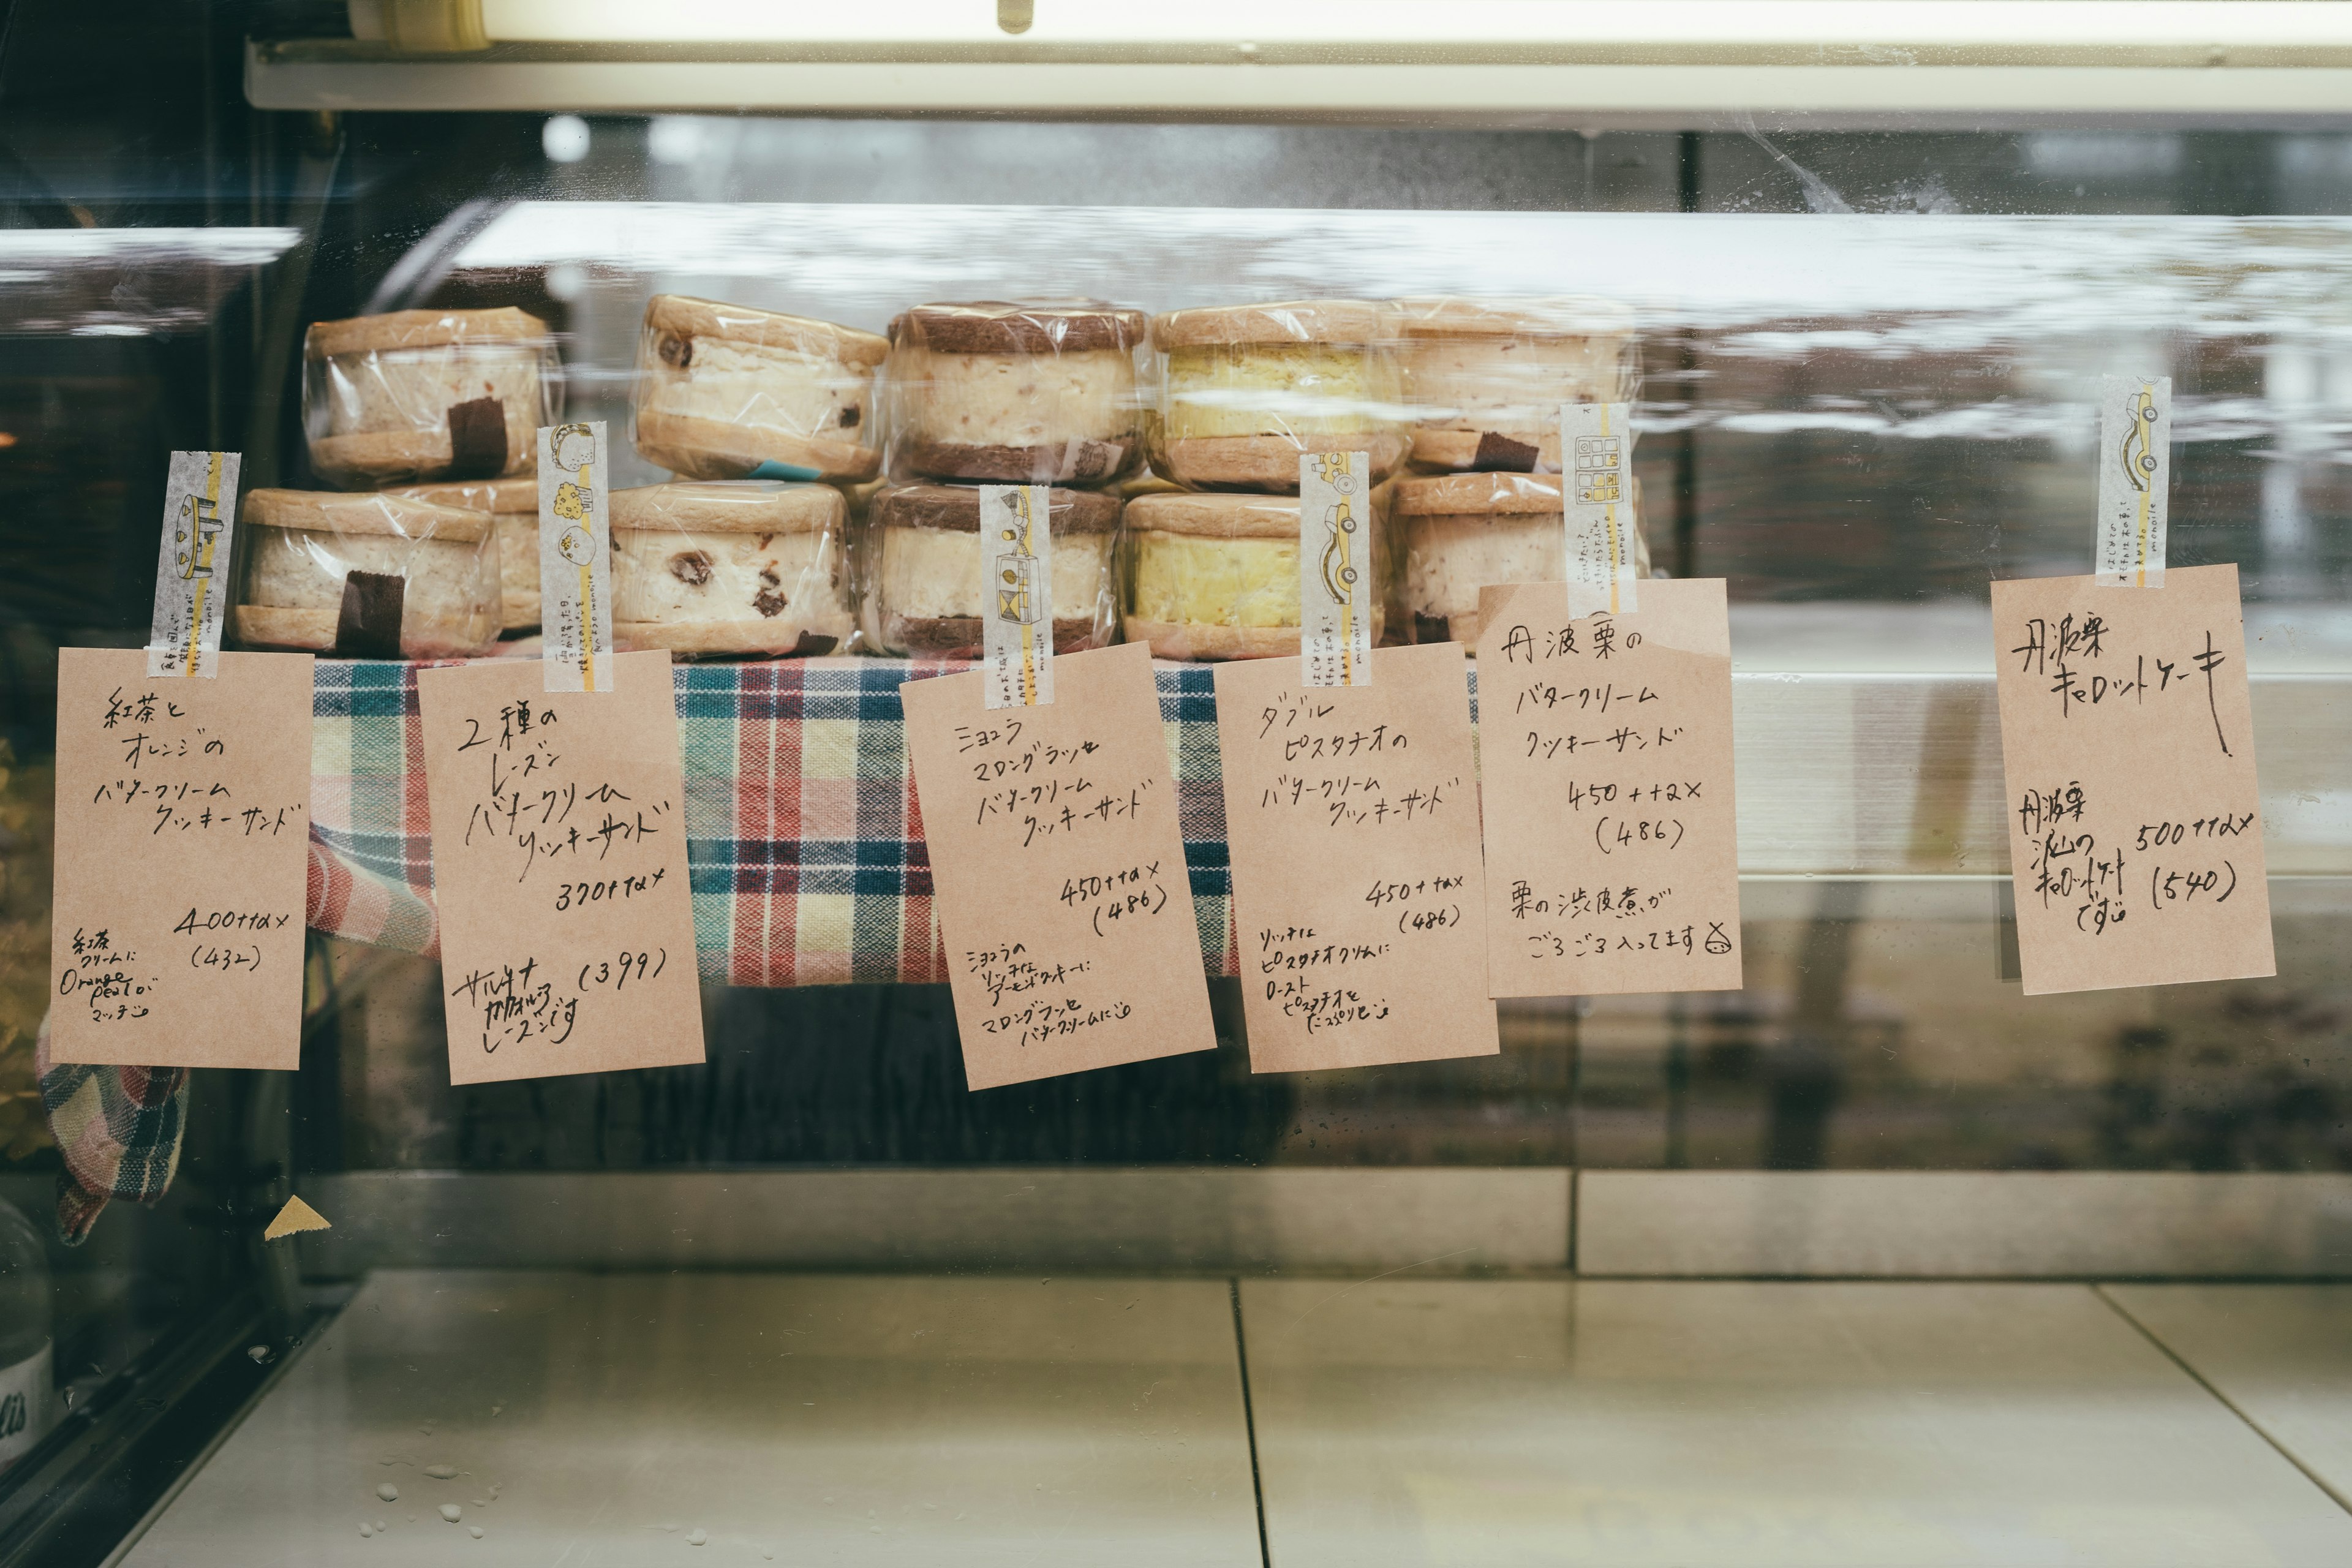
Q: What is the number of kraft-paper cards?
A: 6